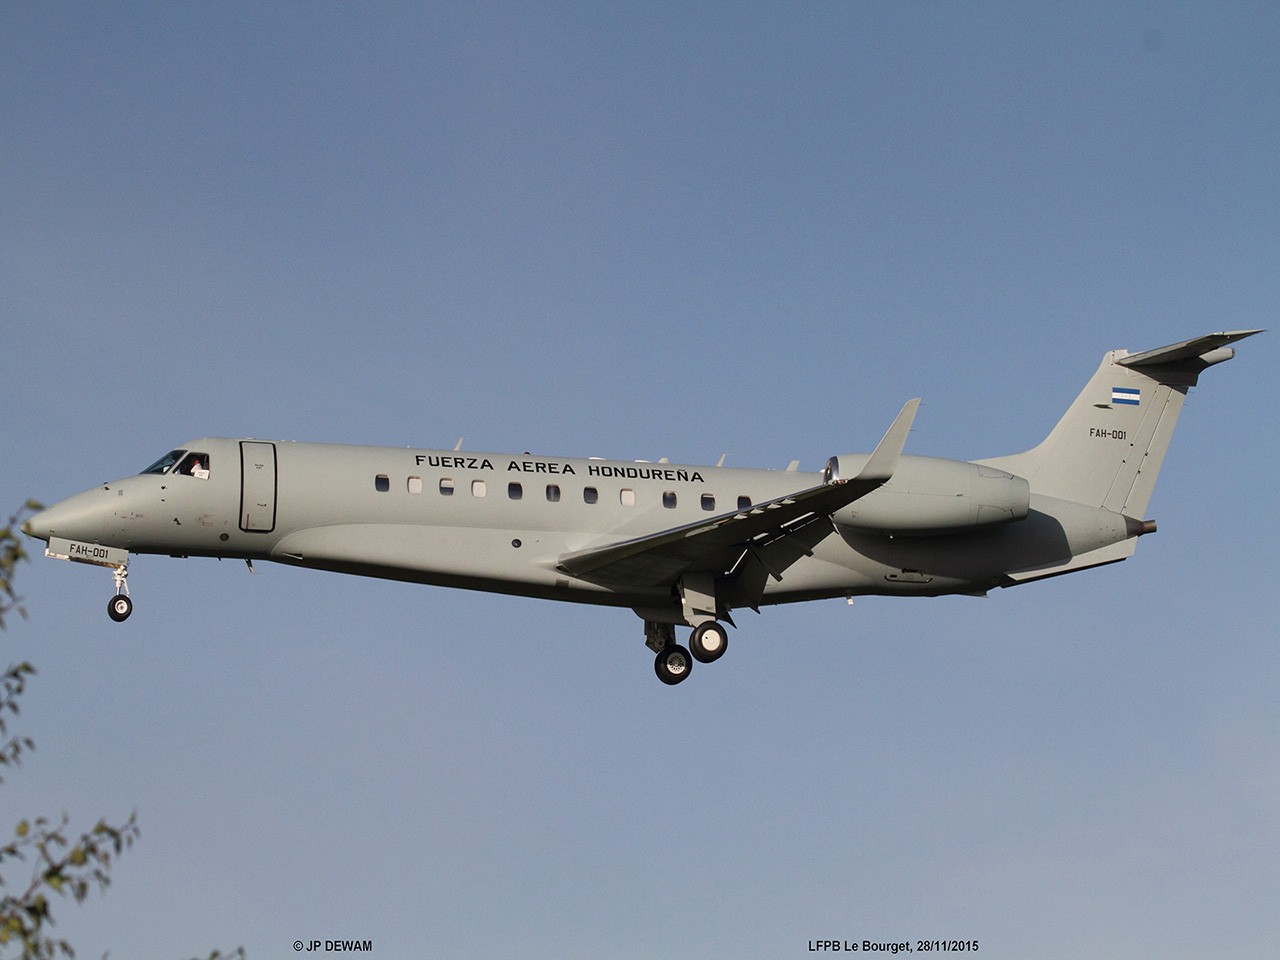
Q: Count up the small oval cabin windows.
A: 11